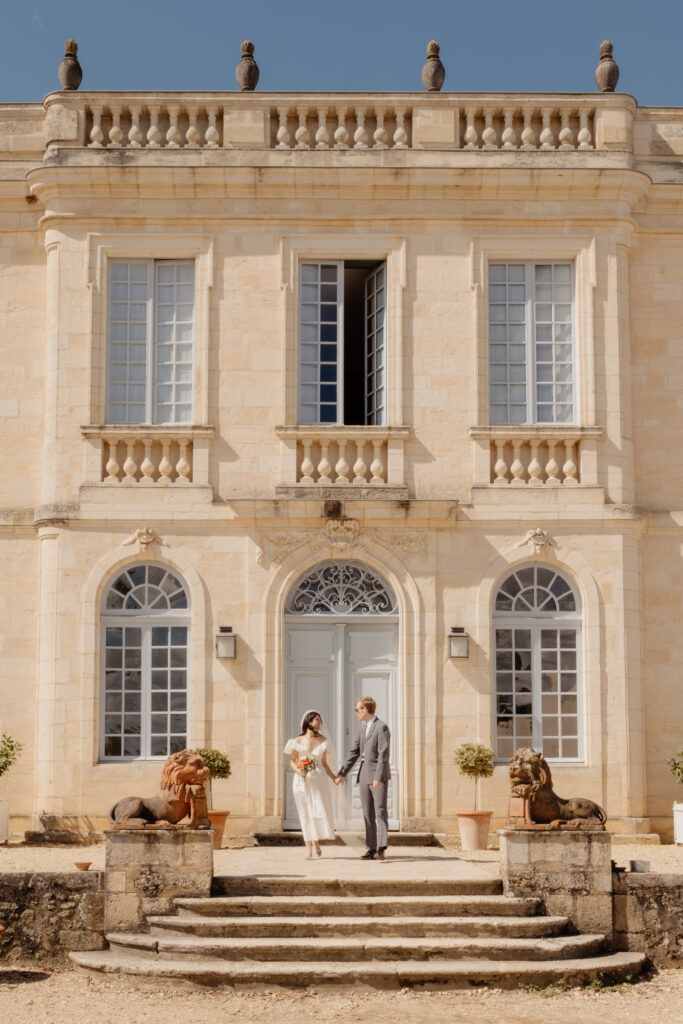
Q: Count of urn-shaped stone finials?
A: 4